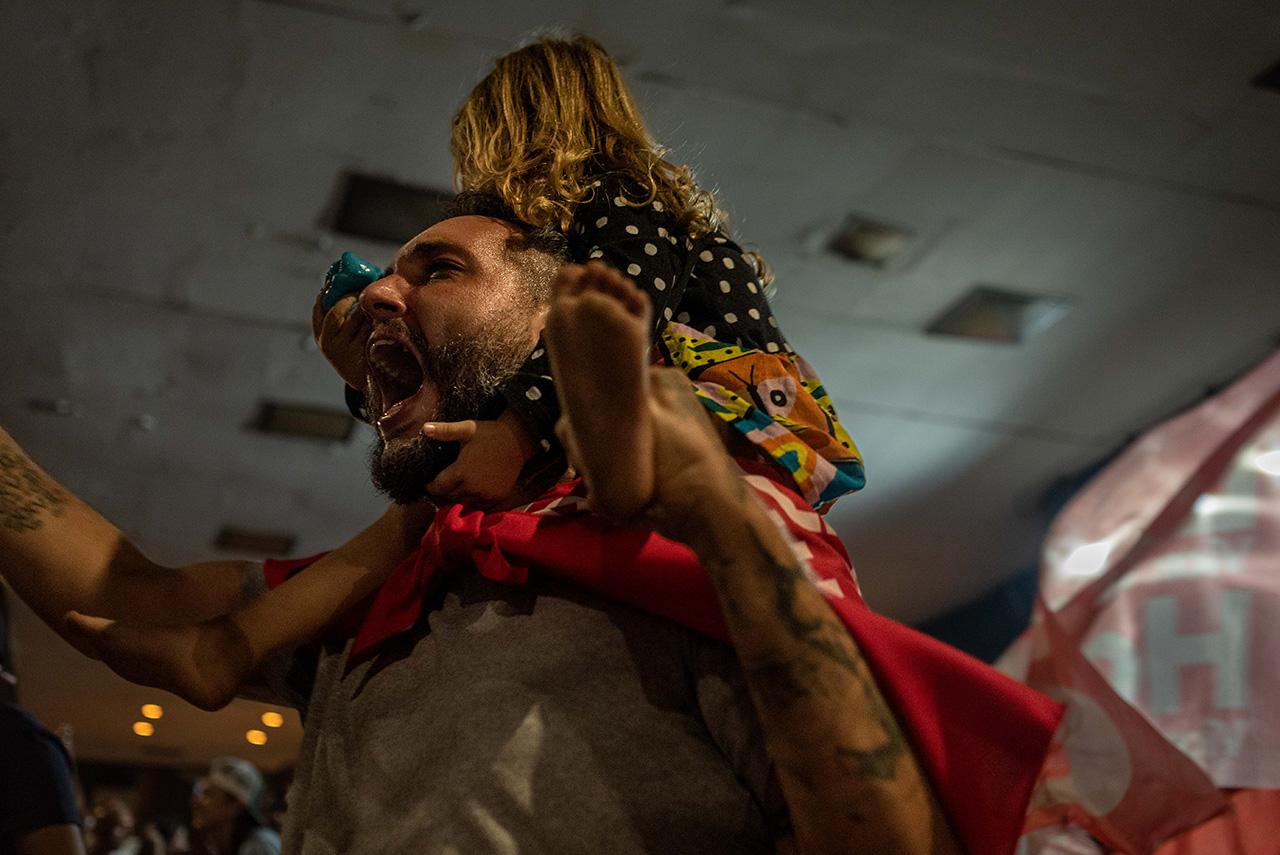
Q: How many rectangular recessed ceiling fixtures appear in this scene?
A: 6